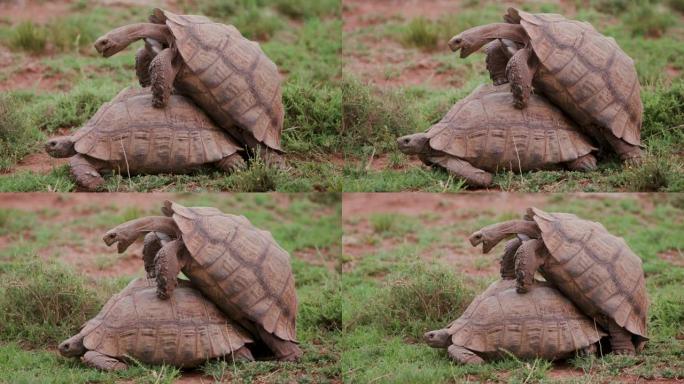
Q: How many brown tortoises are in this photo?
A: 8